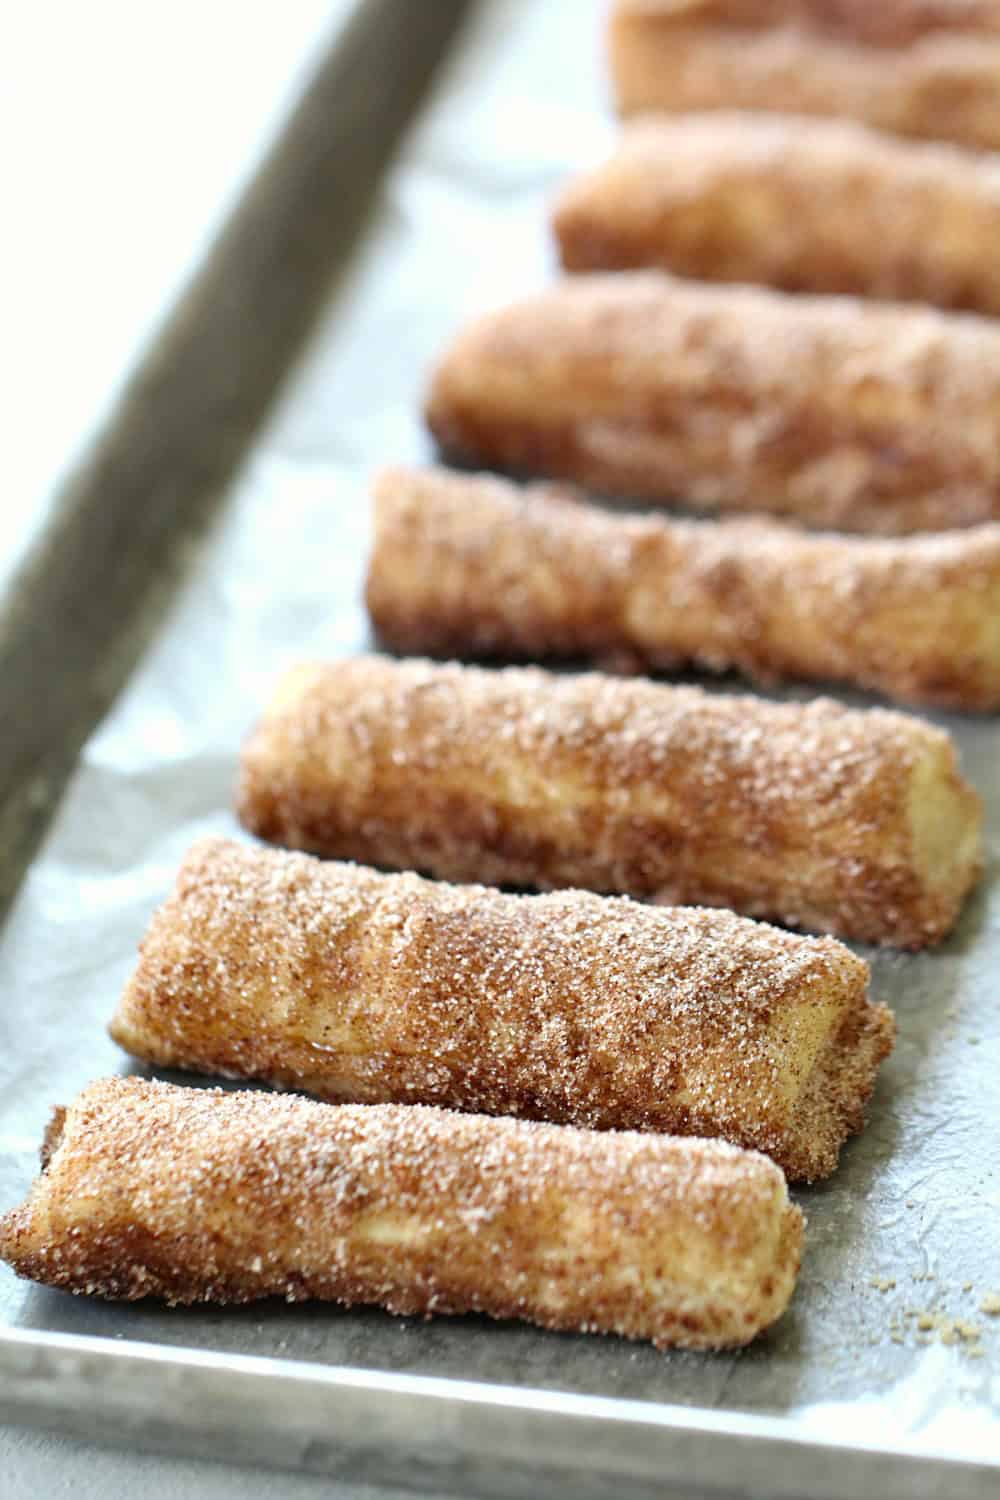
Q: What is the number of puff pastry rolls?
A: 7